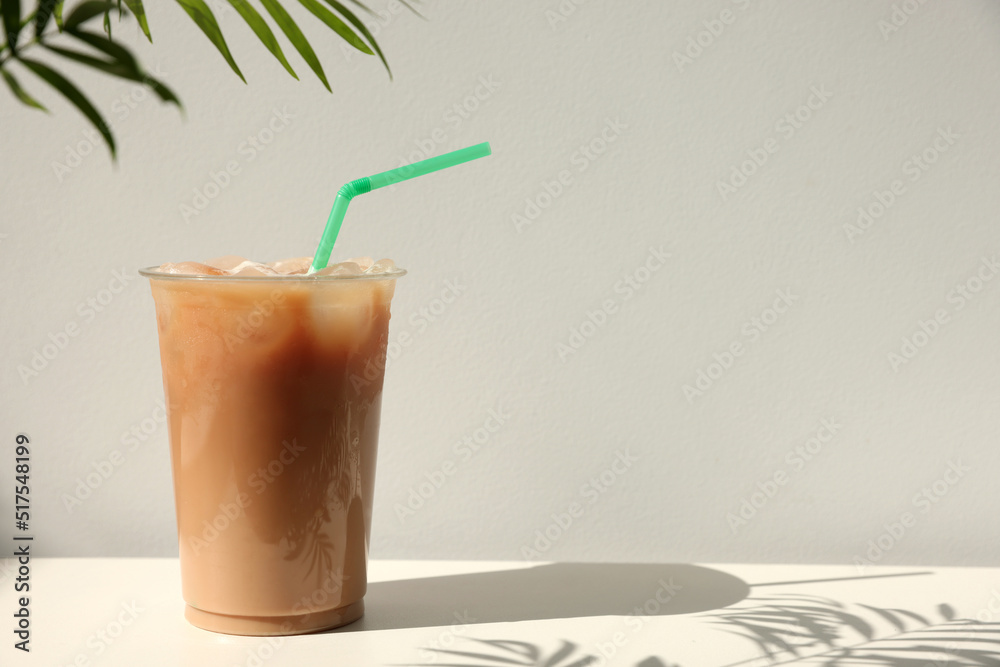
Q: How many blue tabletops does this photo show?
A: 0